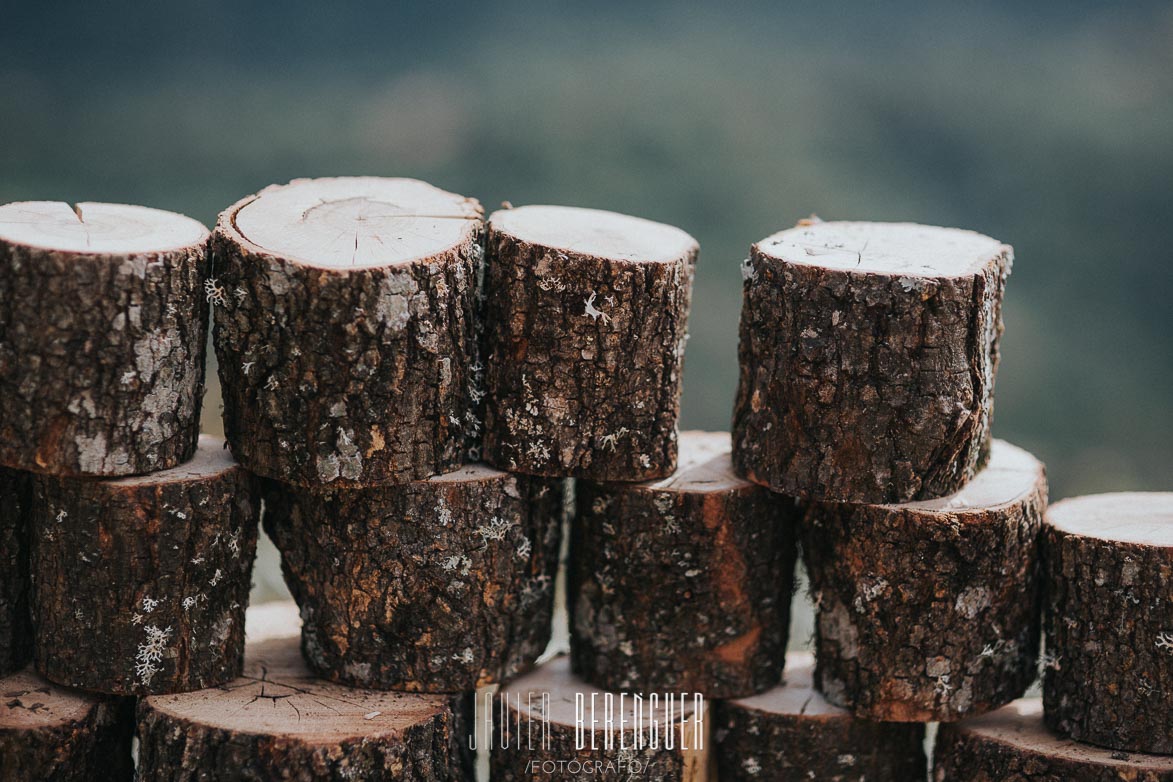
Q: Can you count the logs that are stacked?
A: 15